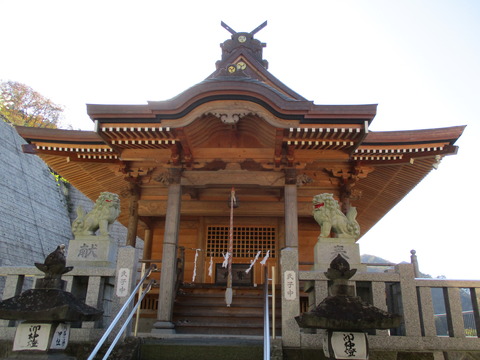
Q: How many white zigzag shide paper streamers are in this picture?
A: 5